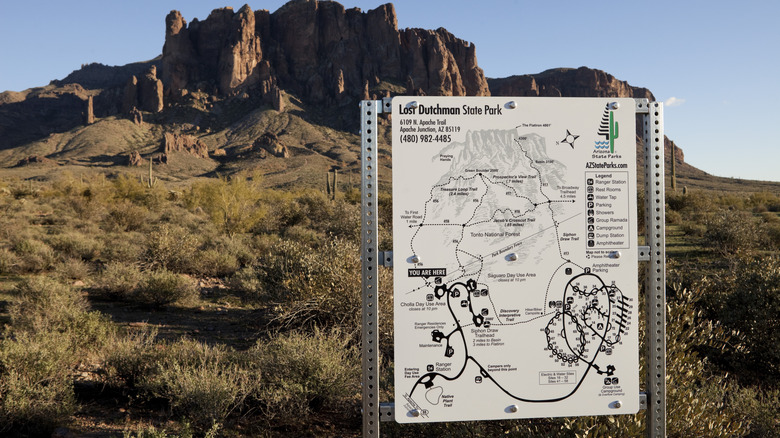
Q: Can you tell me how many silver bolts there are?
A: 9